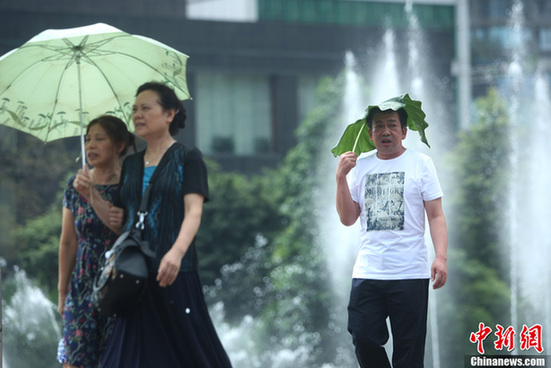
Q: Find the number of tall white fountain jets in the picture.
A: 5